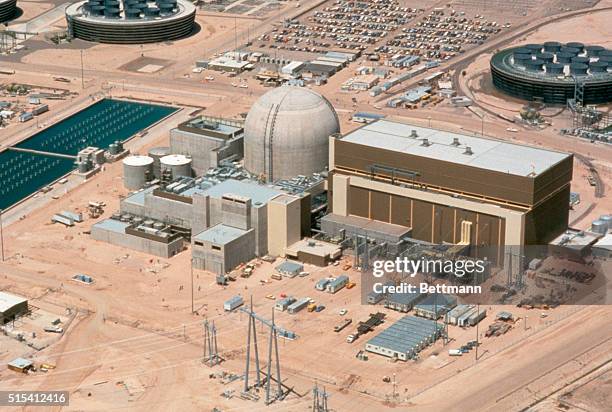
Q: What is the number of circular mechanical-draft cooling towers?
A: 3